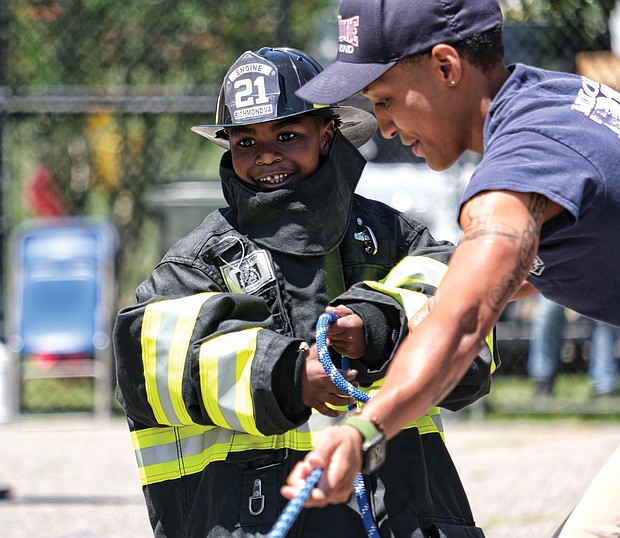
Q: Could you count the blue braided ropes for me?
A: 1